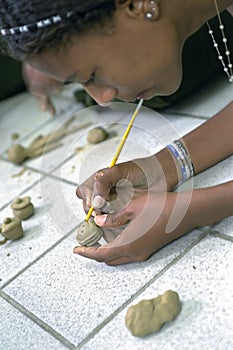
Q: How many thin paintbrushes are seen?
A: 1